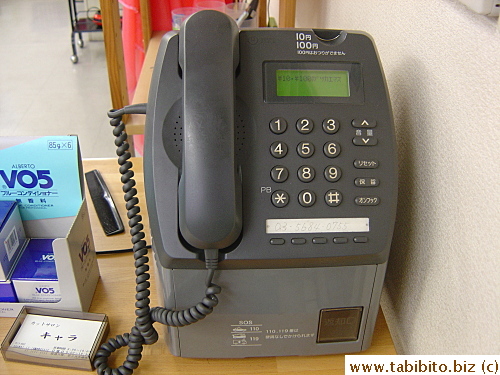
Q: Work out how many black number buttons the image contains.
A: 10